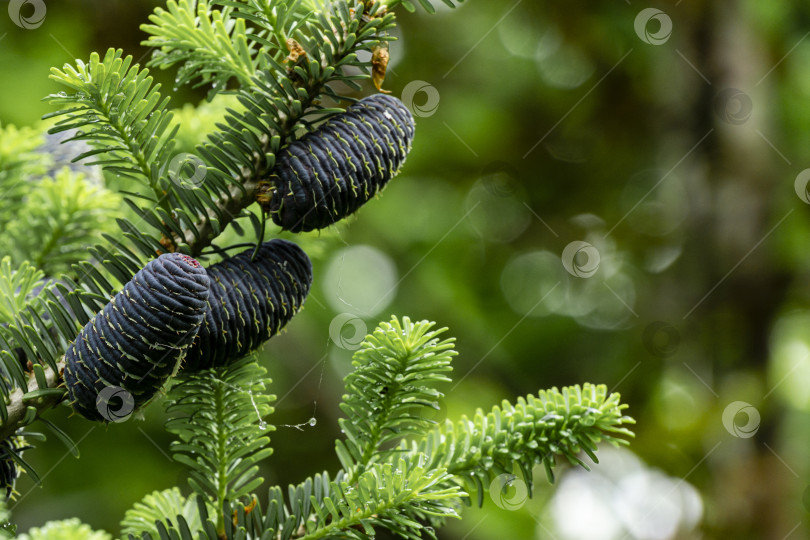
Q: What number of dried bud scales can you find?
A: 2